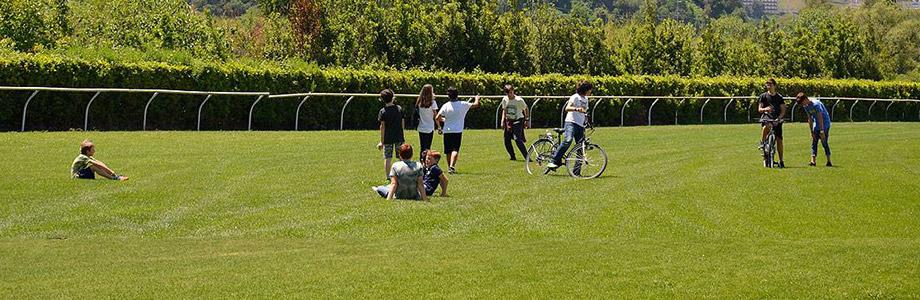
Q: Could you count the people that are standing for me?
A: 7